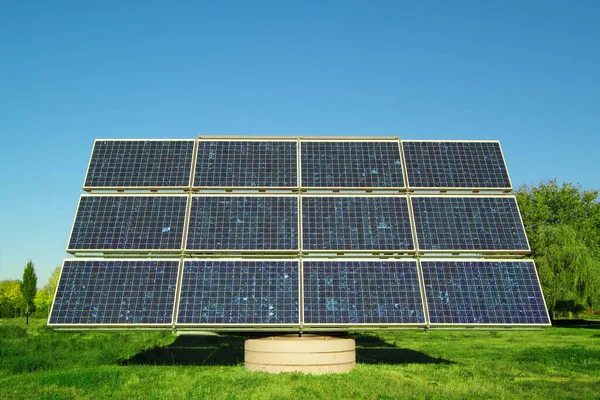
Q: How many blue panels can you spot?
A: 12